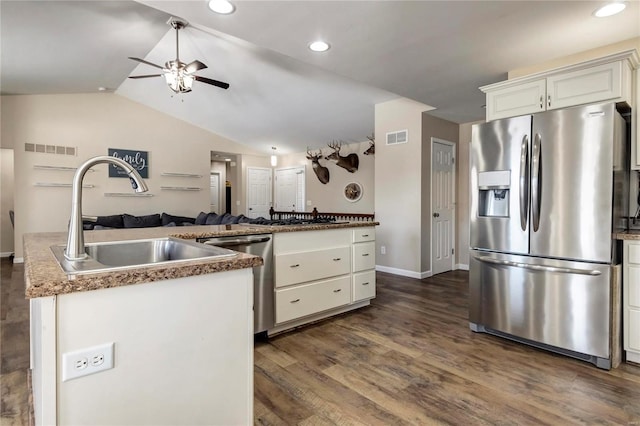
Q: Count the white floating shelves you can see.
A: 5